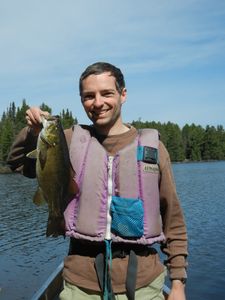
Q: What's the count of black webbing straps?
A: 2